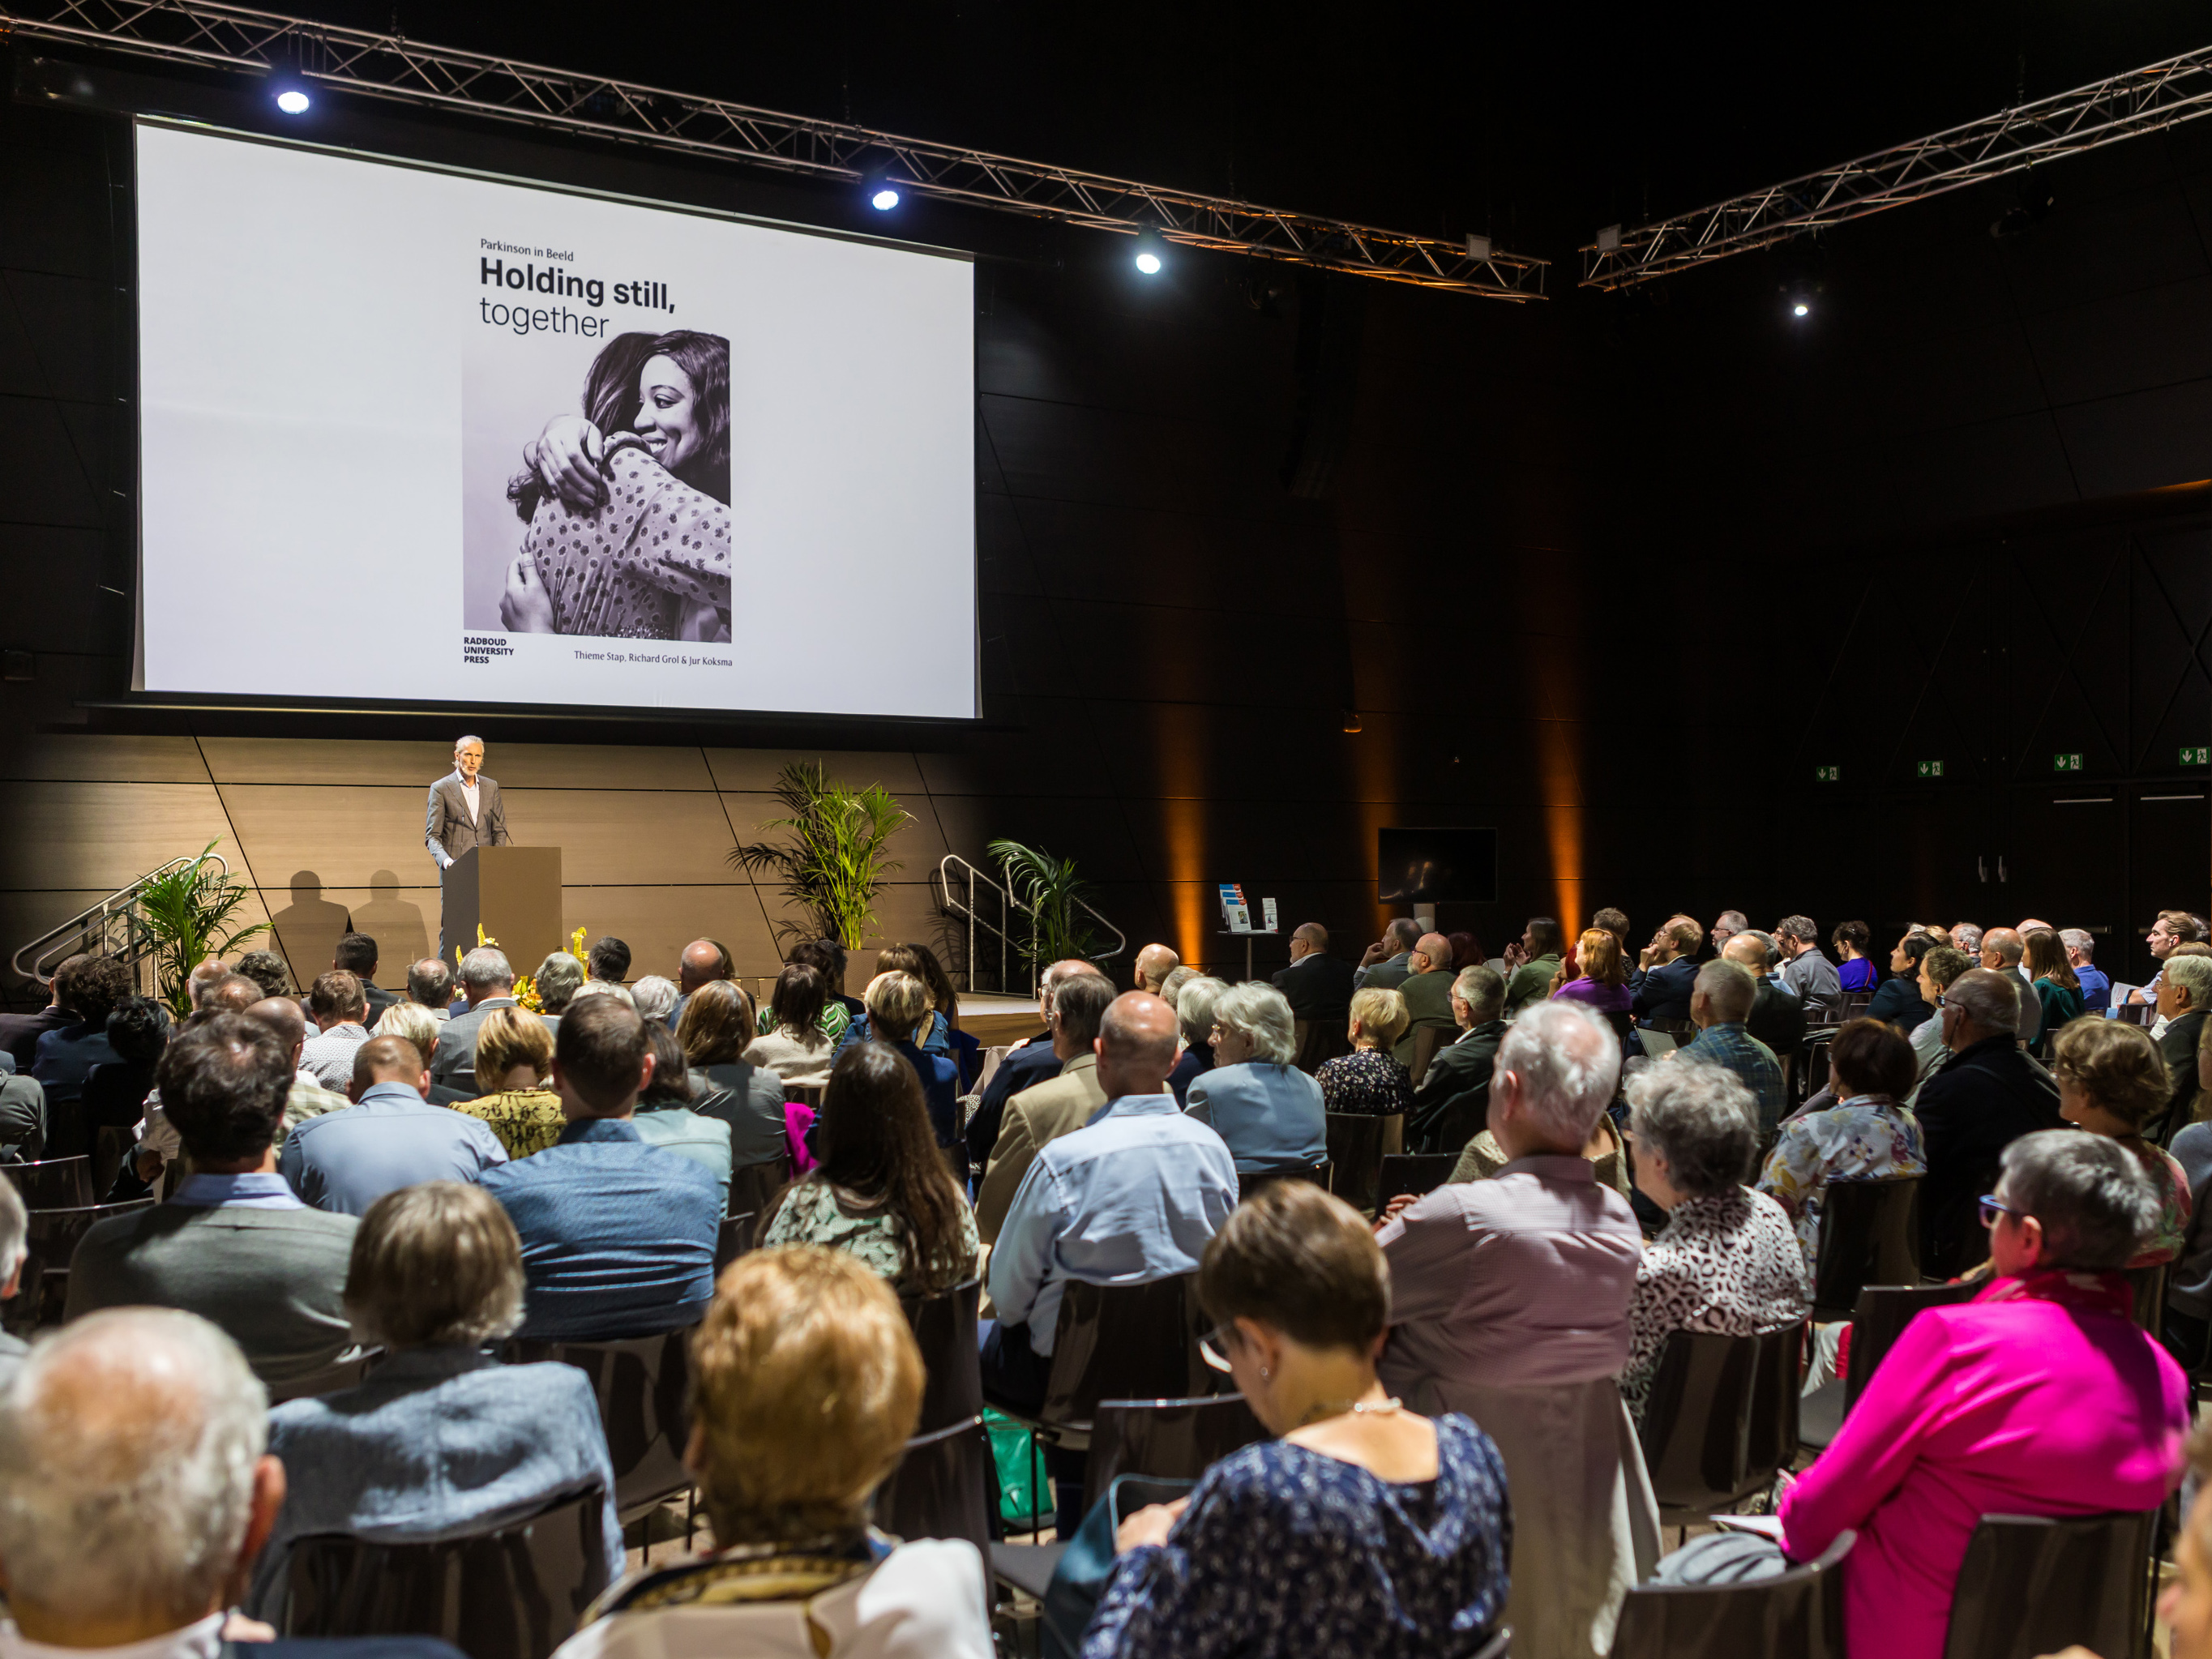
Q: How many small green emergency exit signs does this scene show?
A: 4